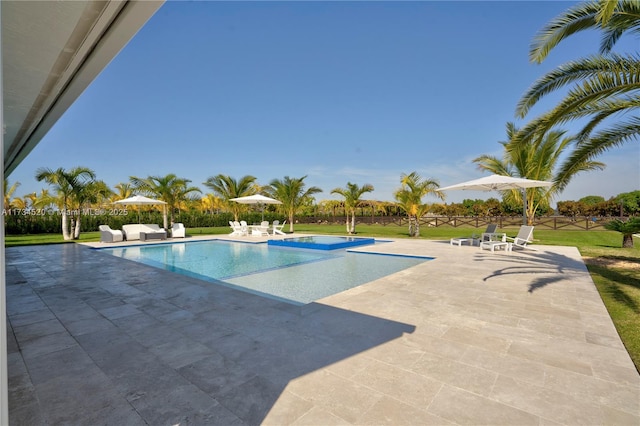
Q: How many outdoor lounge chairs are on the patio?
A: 2